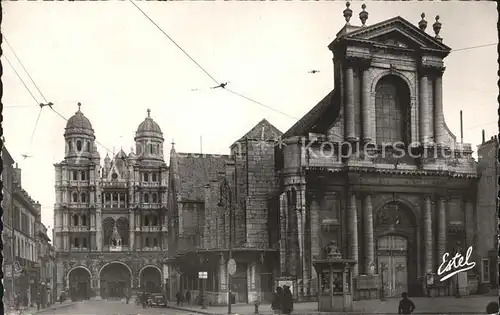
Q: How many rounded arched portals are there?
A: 4